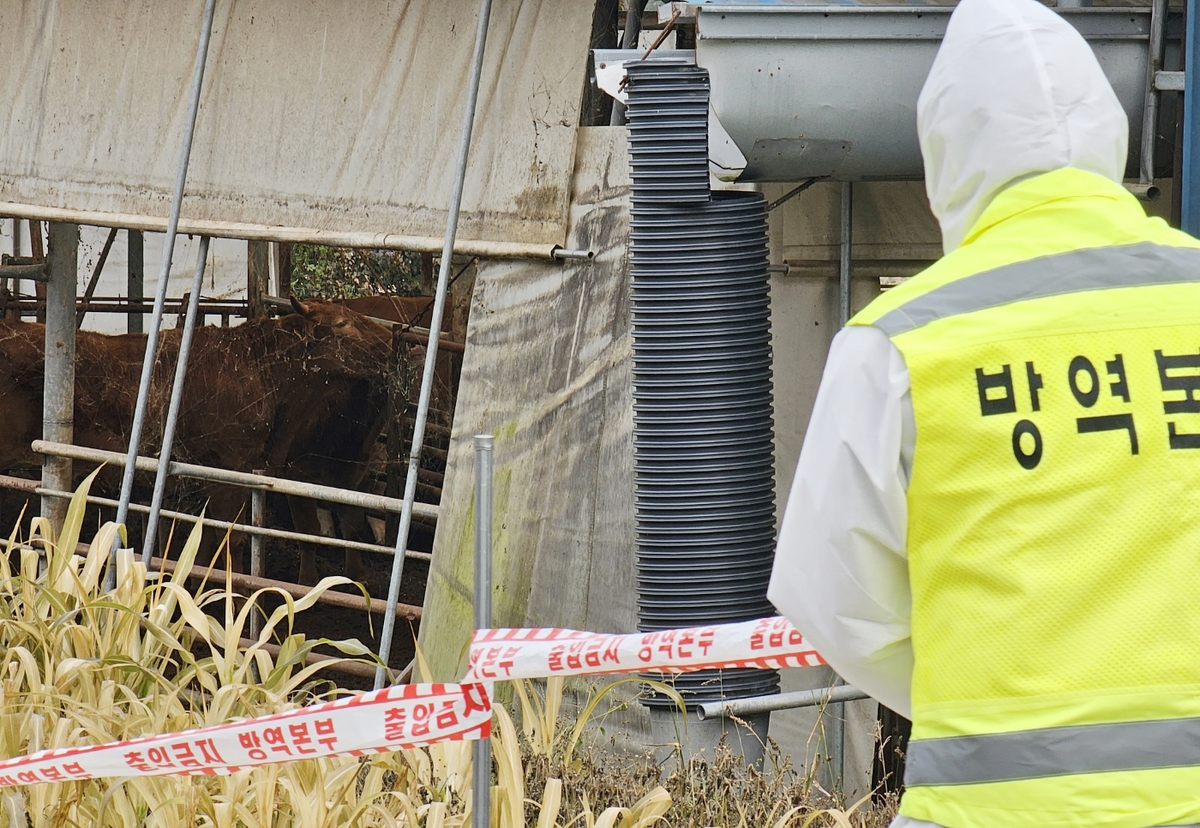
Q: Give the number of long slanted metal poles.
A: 3